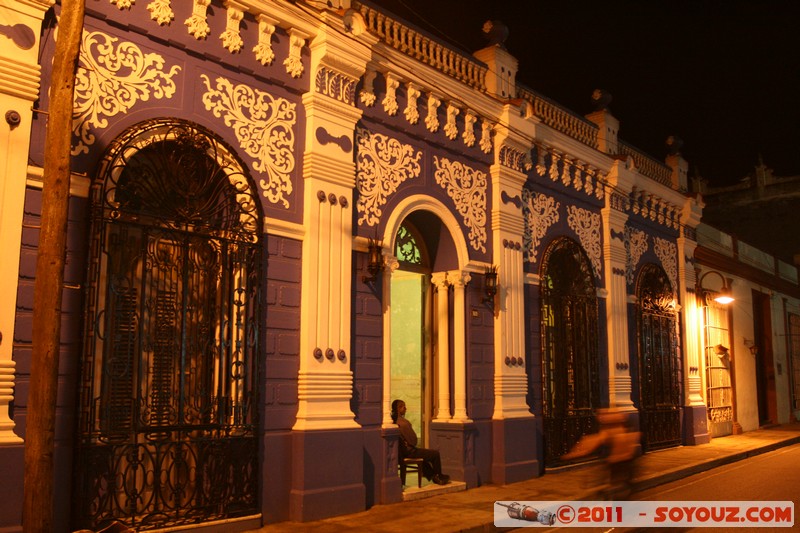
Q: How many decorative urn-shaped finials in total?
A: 3